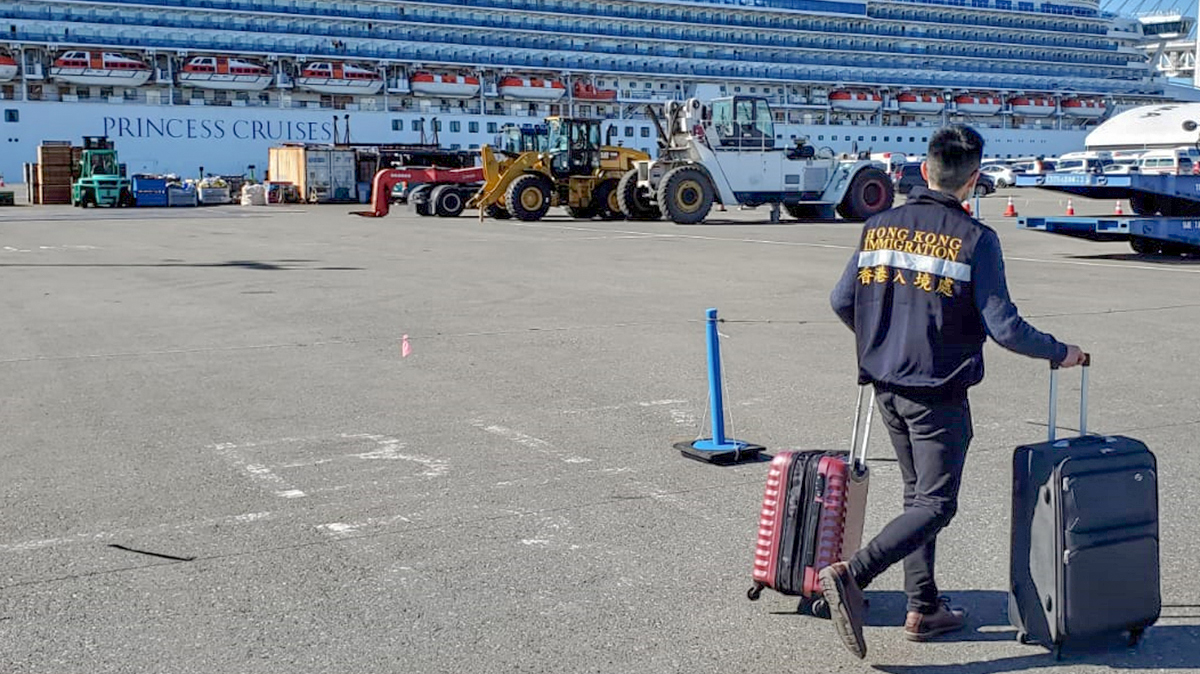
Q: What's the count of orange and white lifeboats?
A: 11